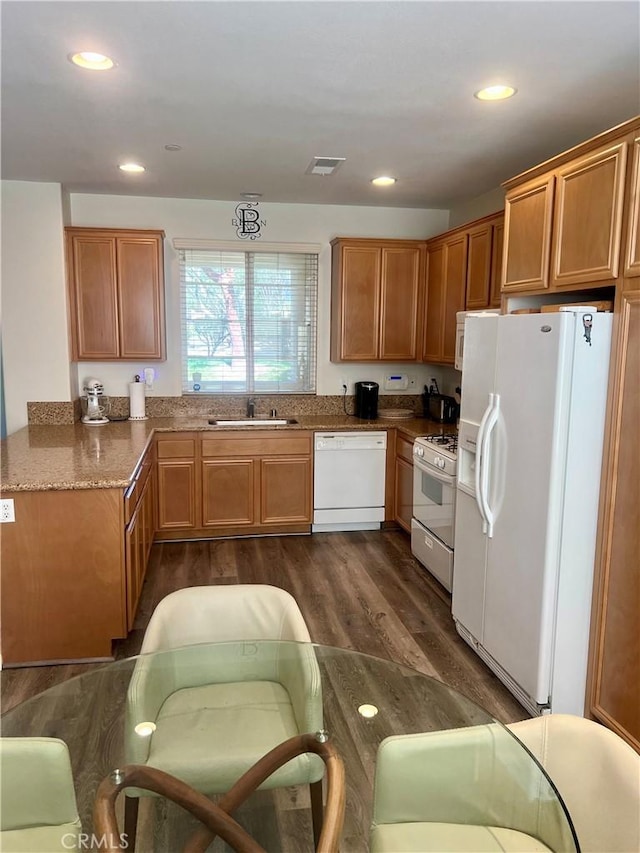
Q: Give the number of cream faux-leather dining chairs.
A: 3